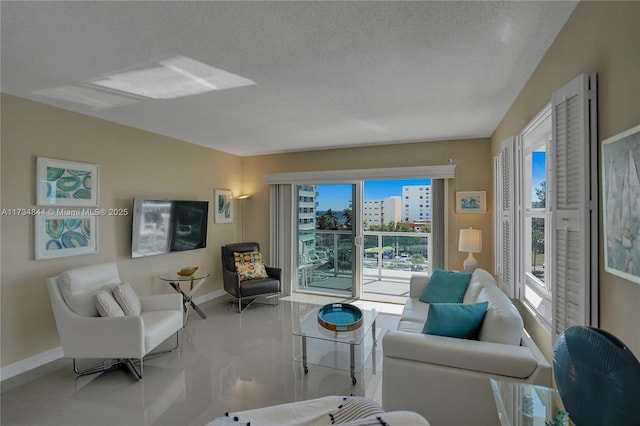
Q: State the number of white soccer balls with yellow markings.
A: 0